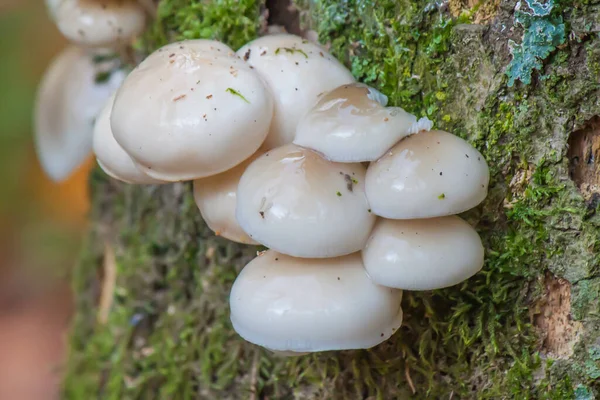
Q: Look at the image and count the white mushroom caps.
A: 11